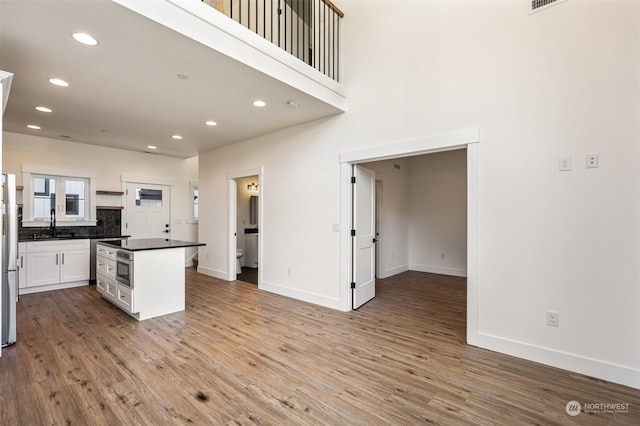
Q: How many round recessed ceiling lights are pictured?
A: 8